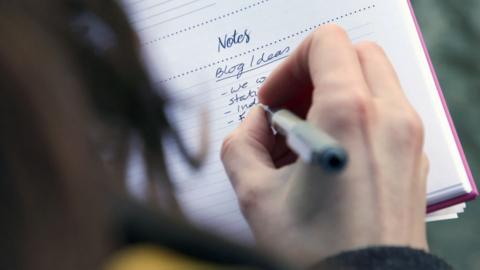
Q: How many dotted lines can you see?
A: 2